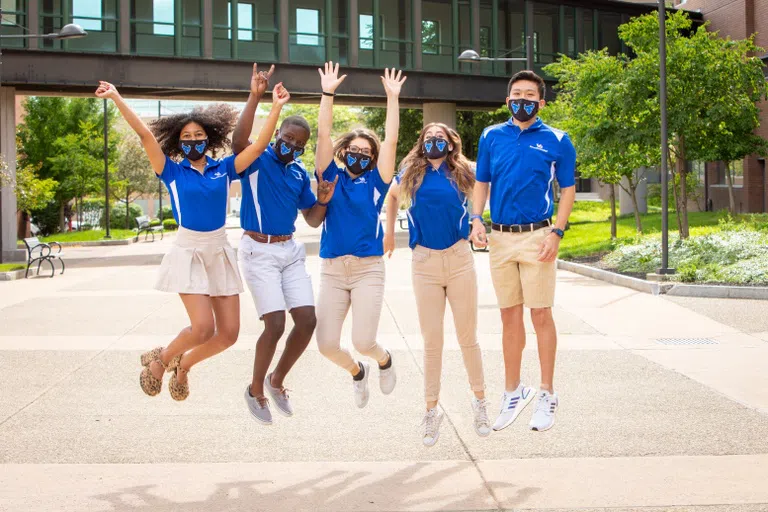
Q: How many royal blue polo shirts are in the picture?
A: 5